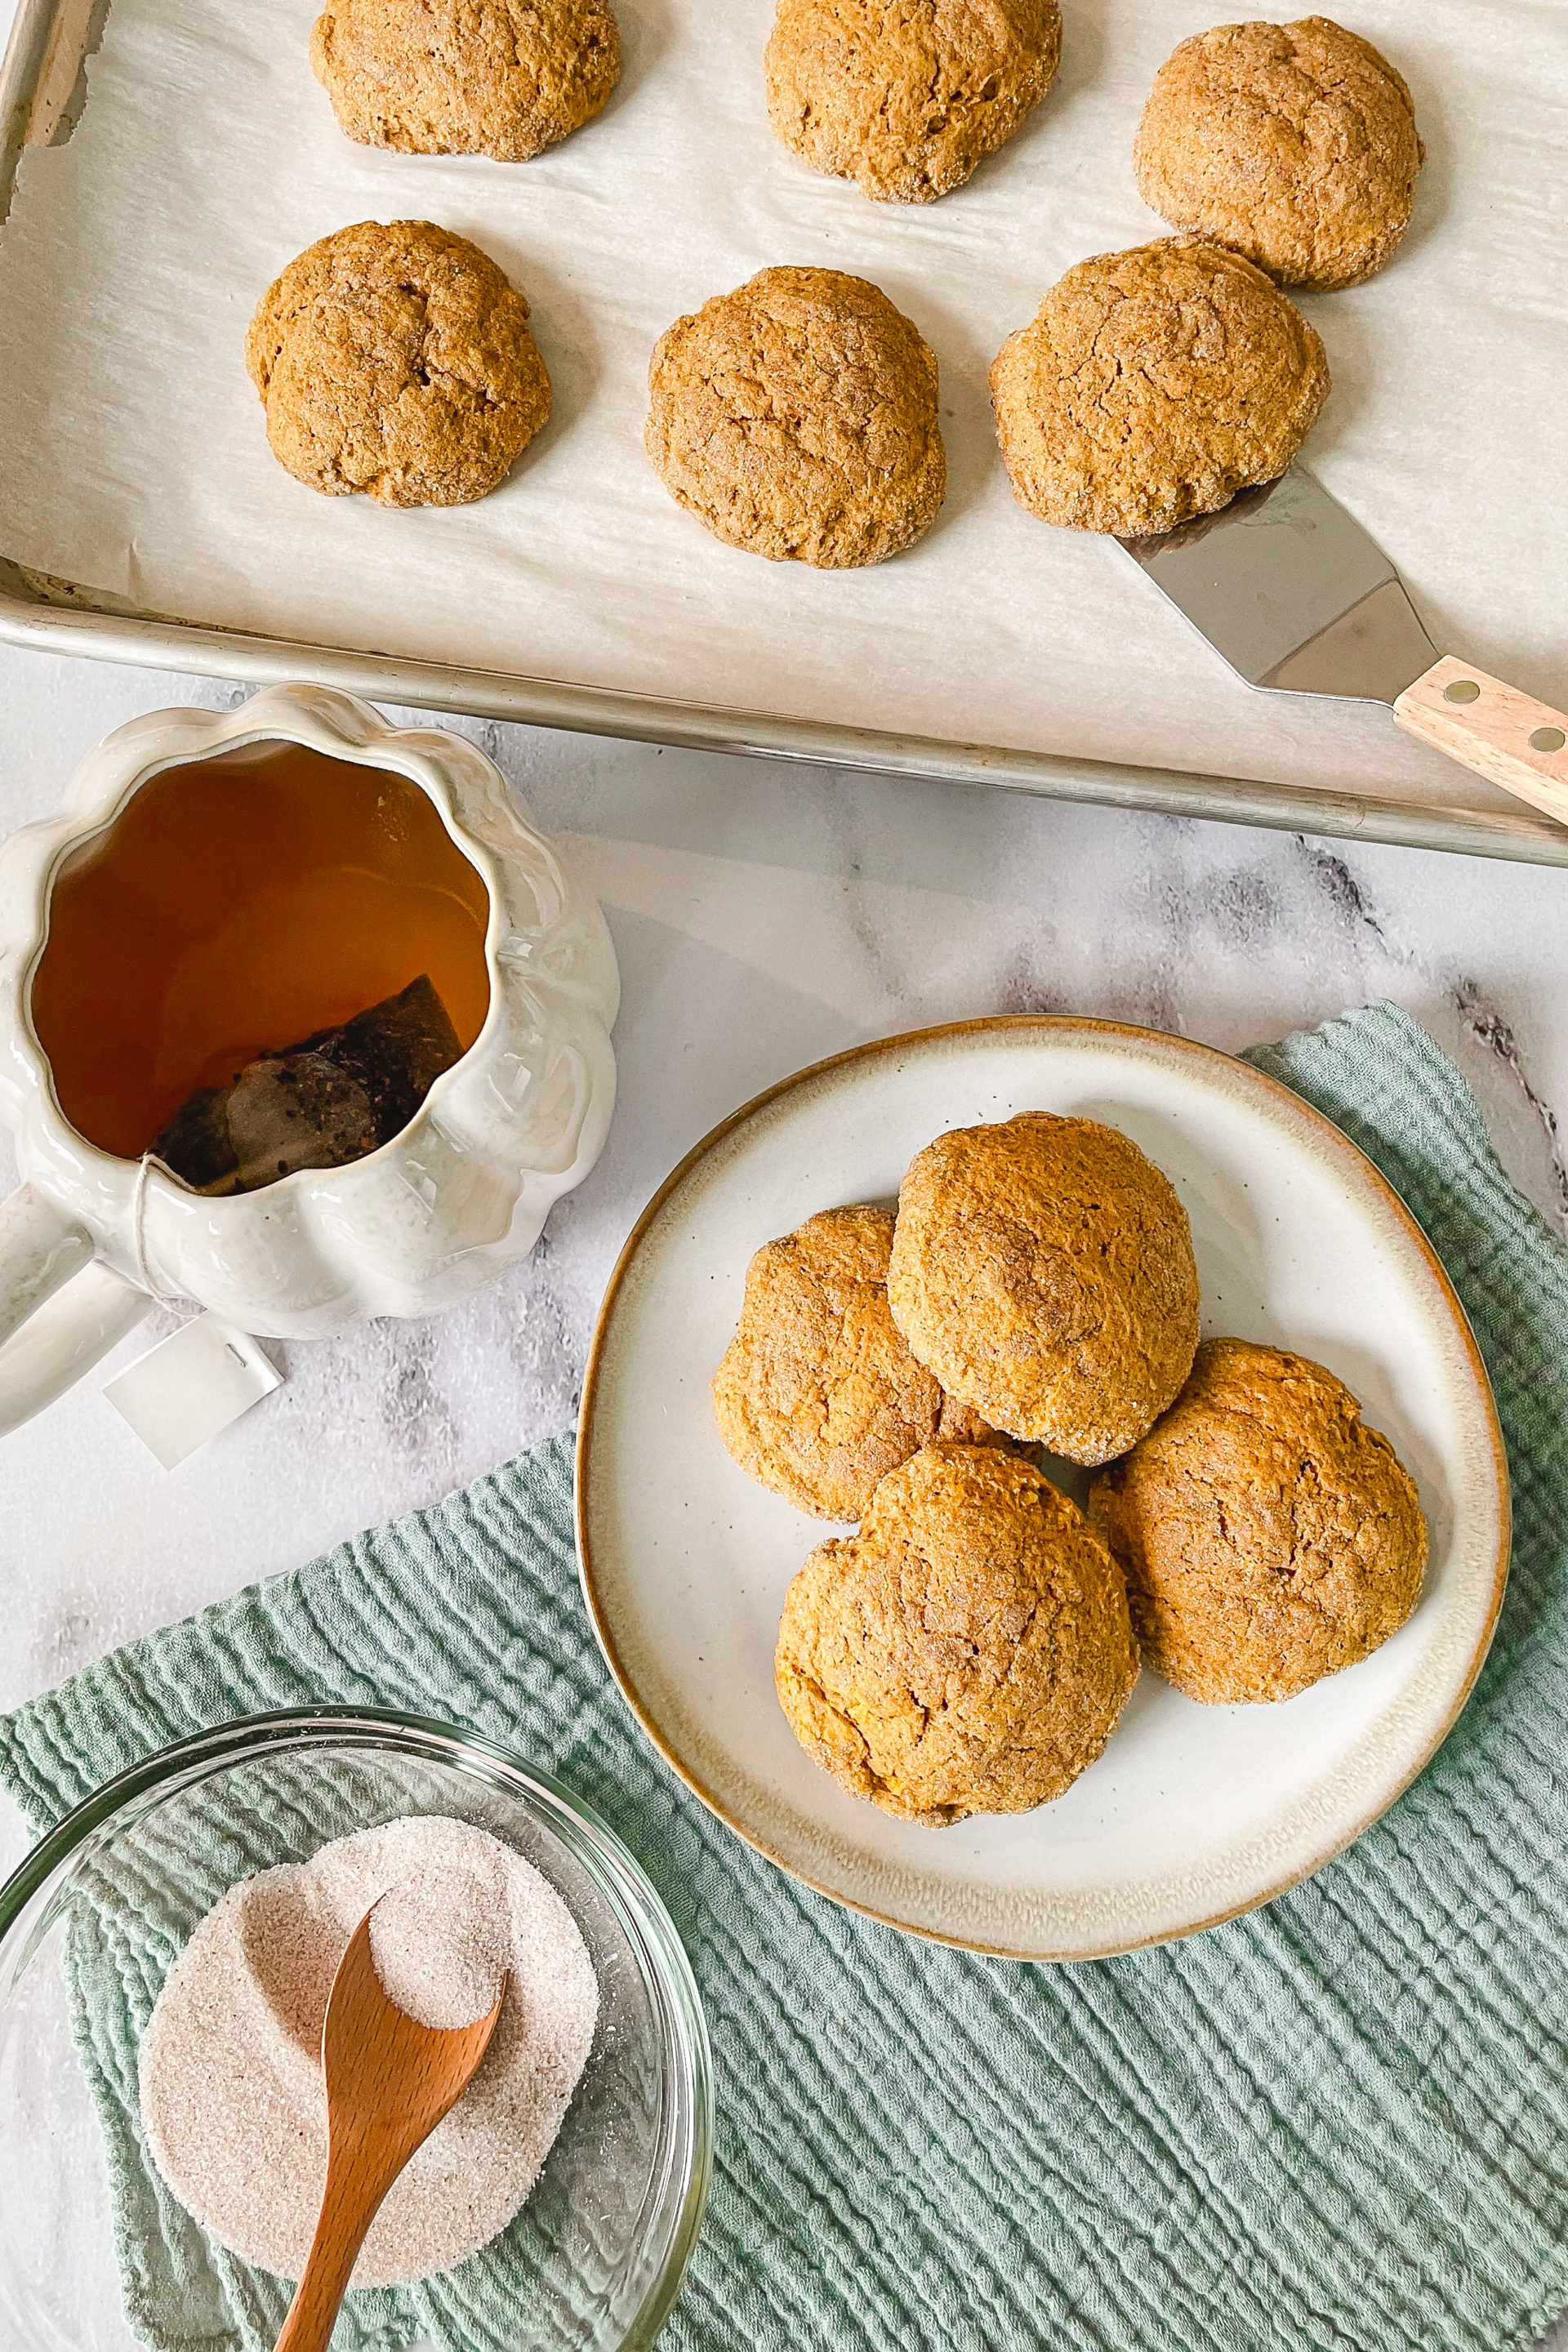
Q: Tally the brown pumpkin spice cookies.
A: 10